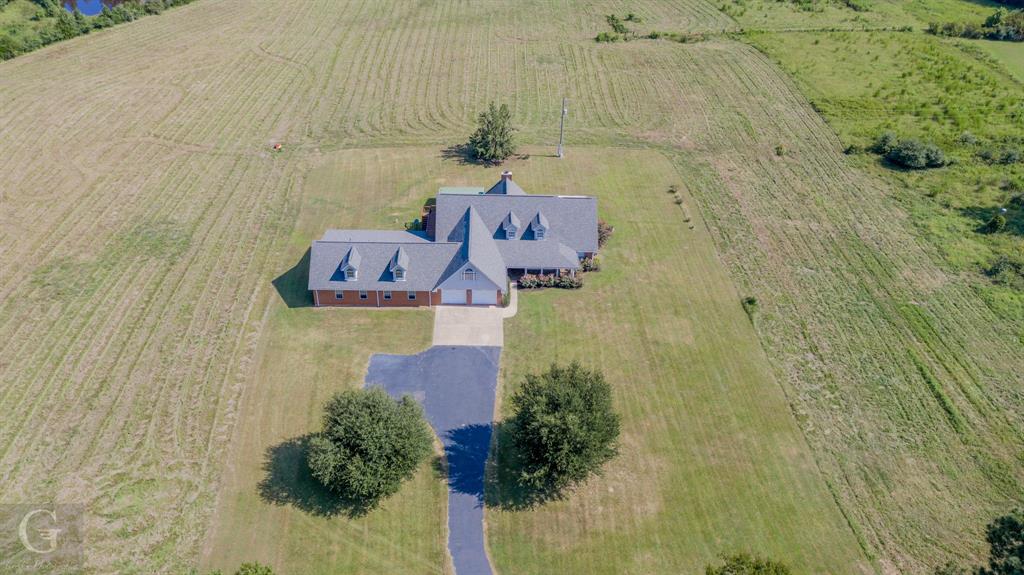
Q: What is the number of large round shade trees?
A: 2